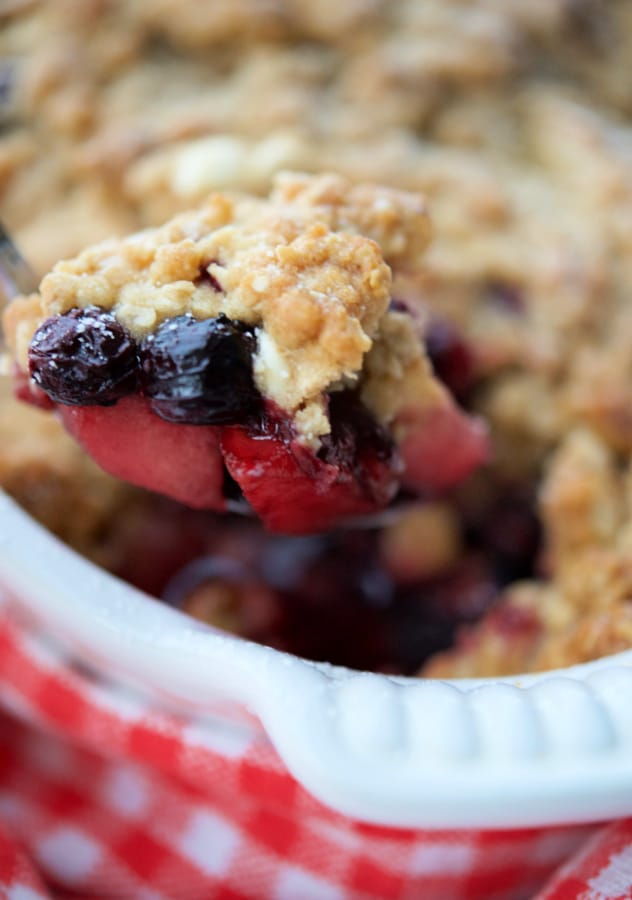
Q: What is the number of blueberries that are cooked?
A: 2